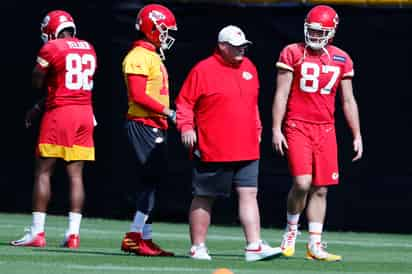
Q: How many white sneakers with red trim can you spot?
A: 2